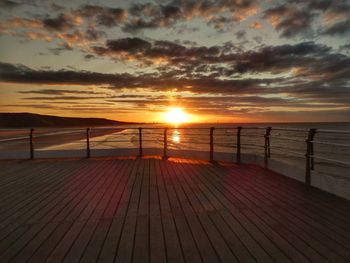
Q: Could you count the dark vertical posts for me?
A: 8